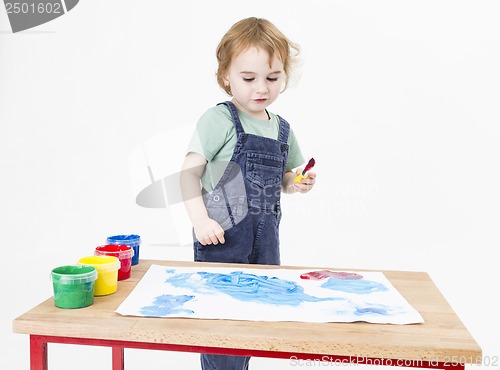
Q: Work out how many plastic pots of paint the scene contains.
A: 4